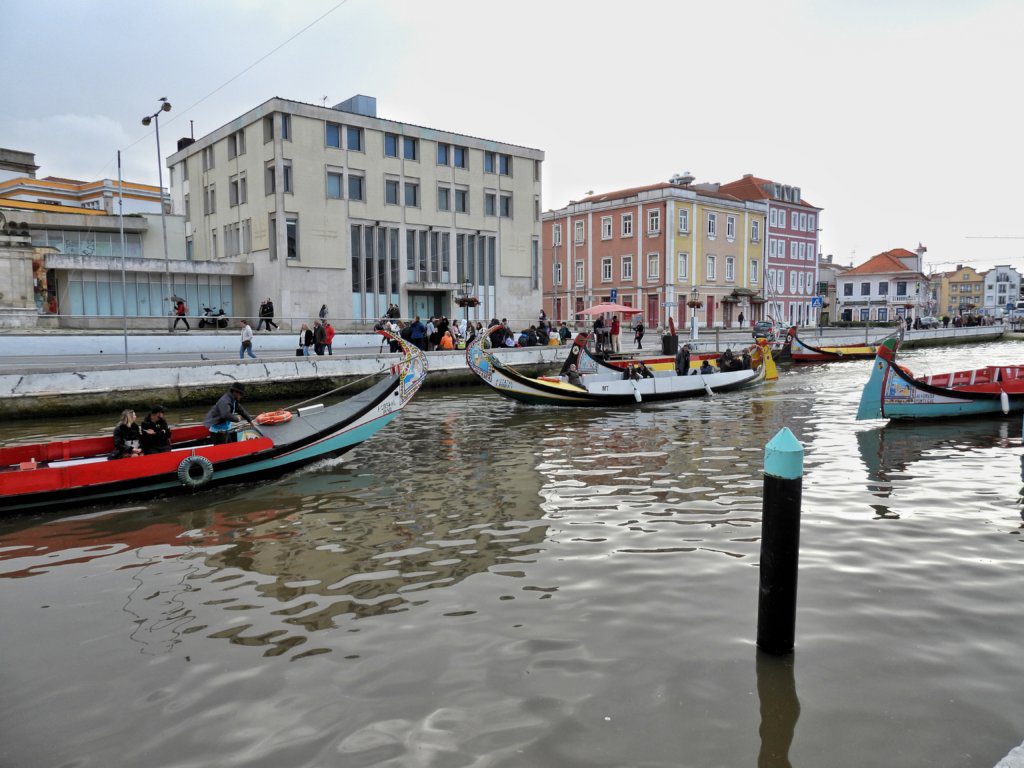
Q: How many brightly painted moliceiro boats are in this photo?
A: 5